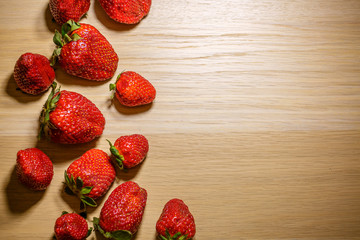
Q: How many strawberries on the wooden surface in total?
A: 12